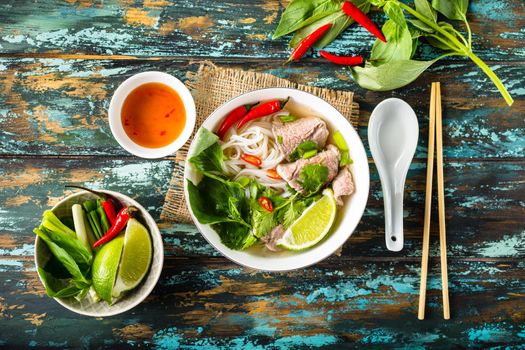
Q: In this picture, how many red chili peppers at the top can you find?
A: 3